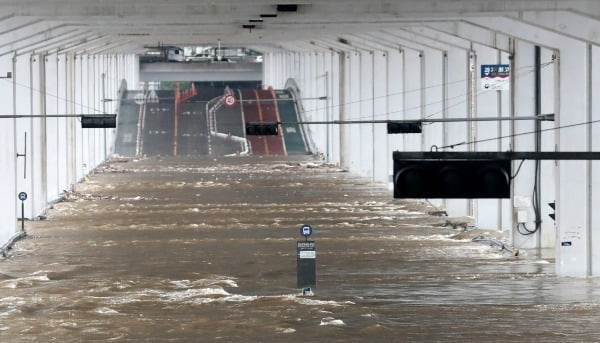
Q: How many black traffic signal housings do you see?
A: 4